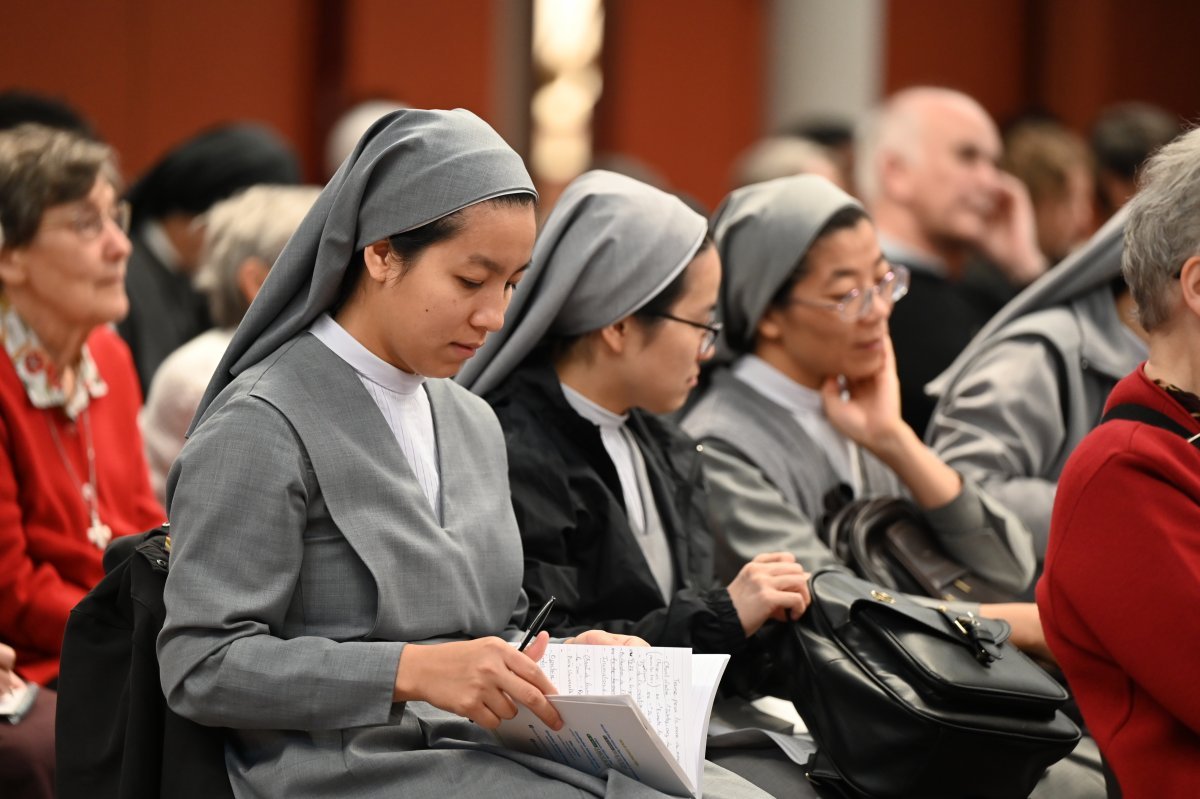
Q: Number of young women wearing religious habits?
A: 3